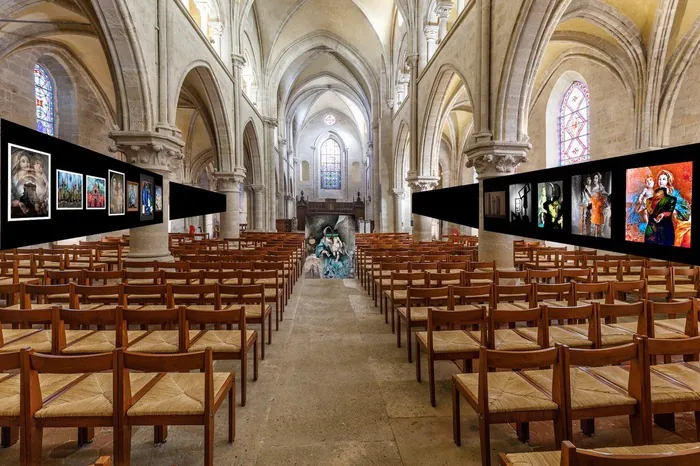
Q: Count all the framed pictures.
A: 12